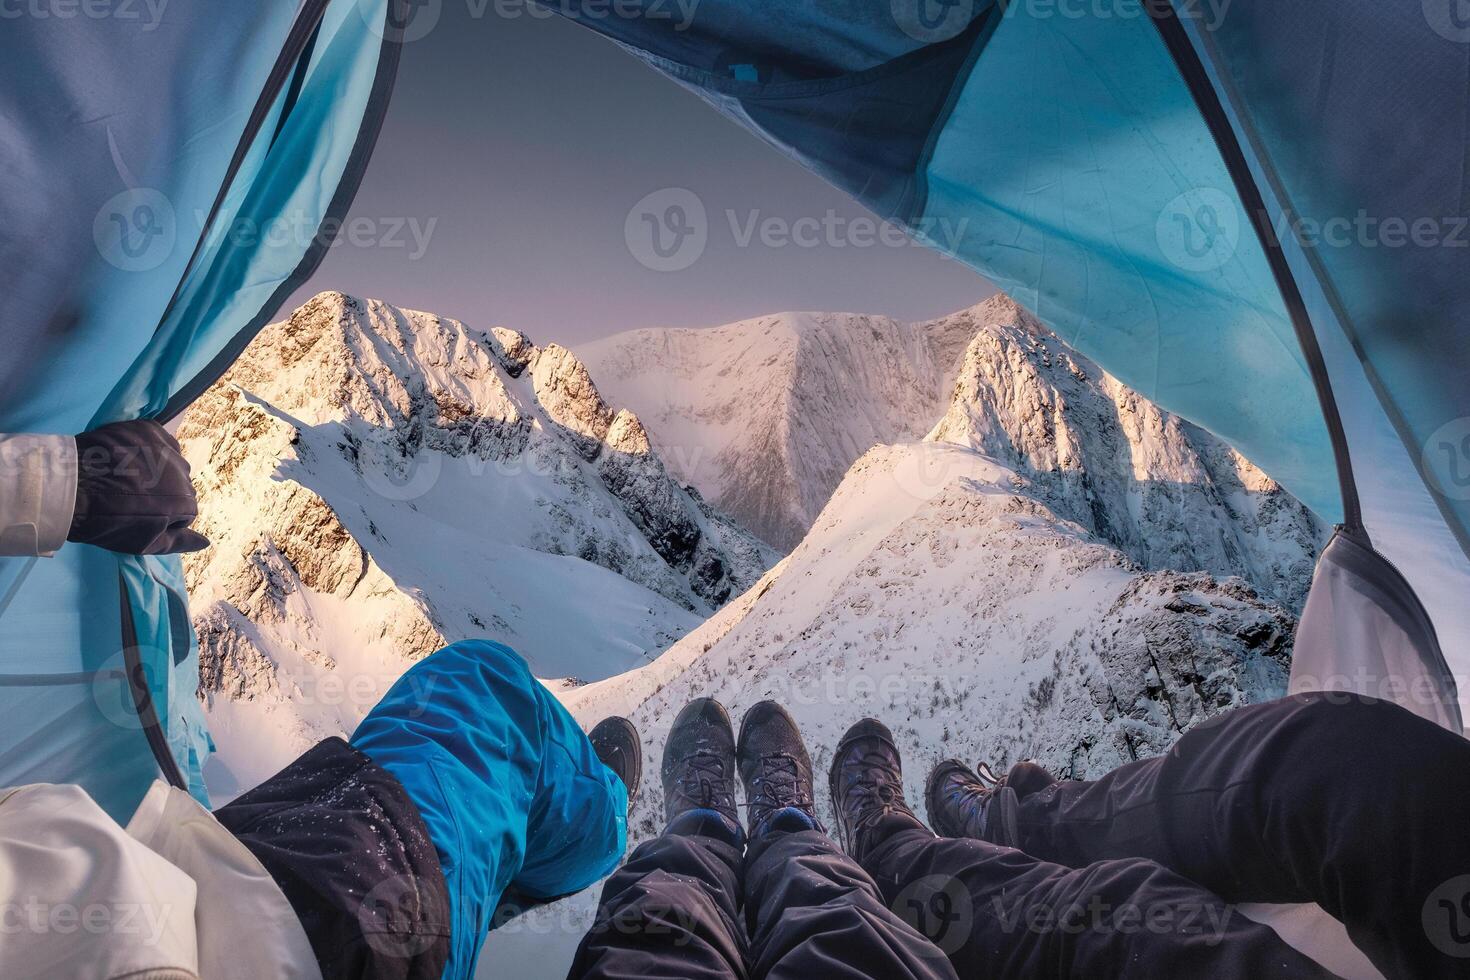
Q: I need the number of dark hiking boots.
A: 5